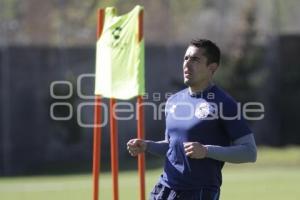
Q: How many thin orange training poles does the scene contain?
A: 3